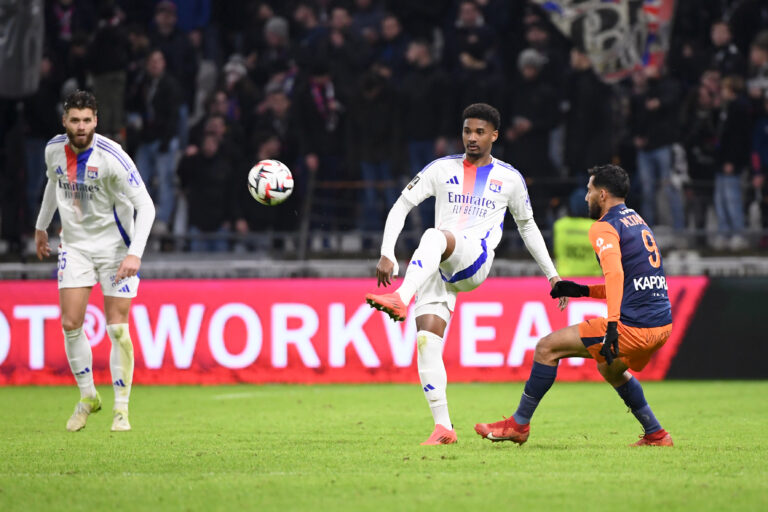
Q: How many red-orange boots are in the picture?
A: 4